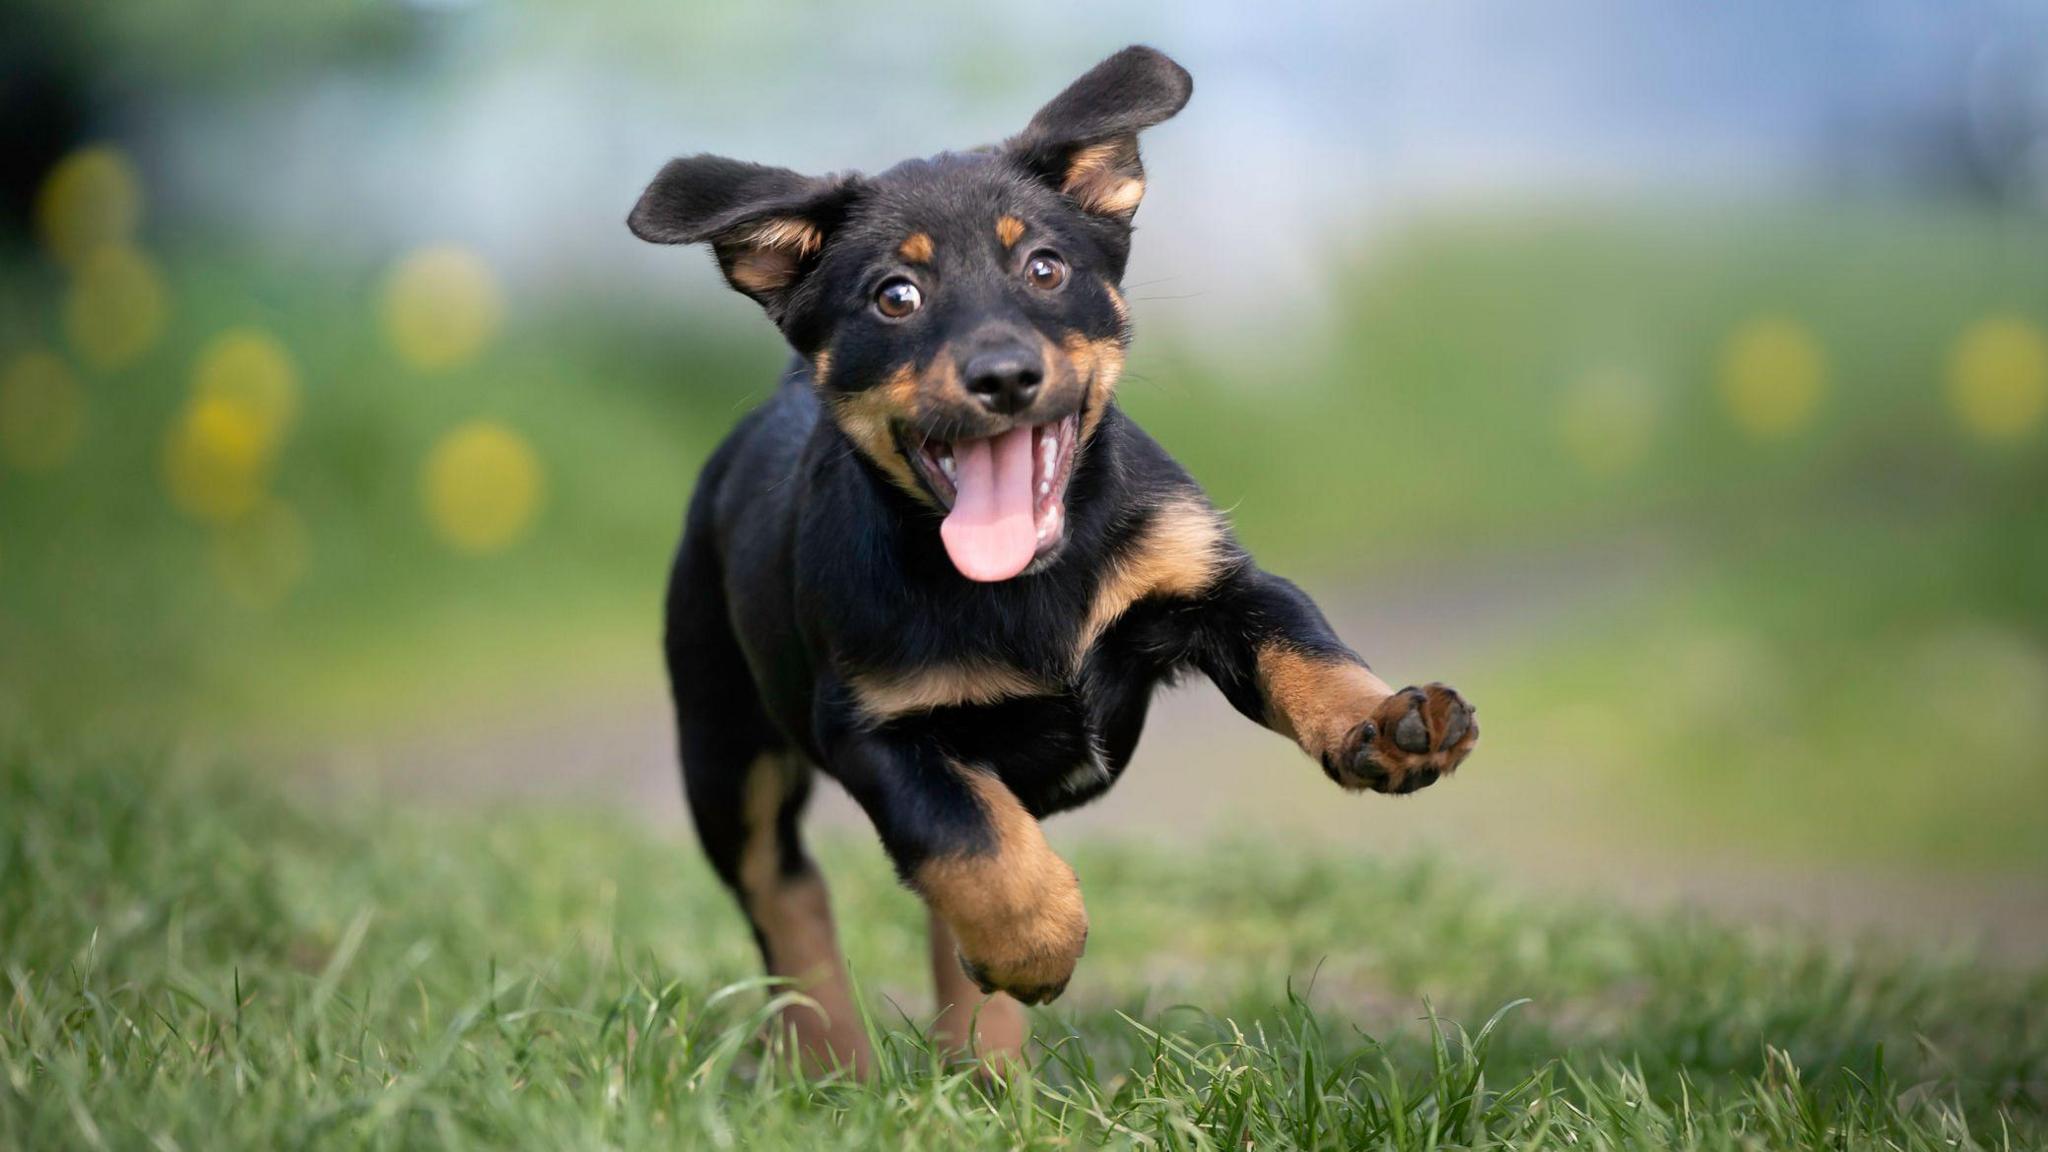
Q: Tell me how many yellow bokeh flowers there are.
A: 11